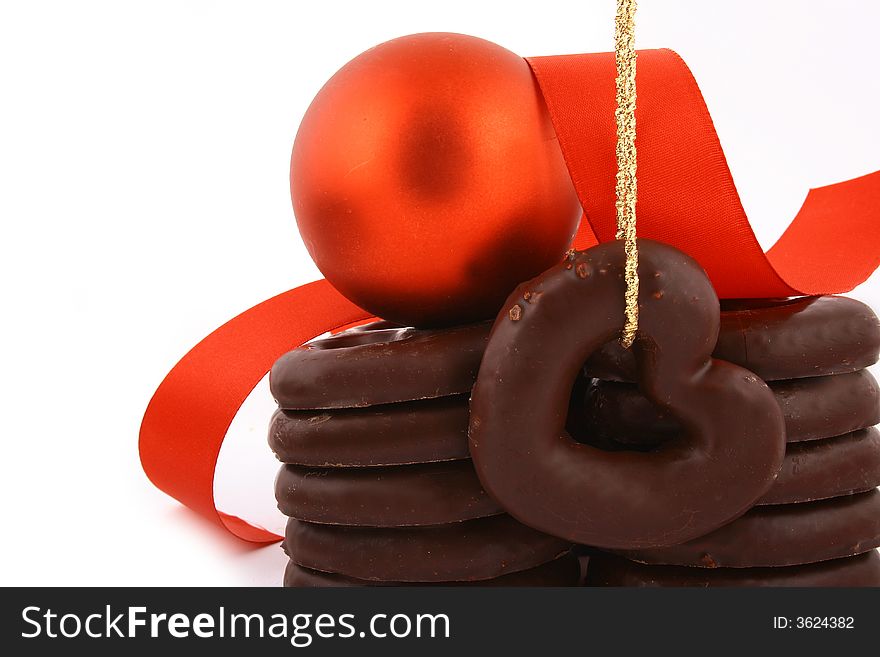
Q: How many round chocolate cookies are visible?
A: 10